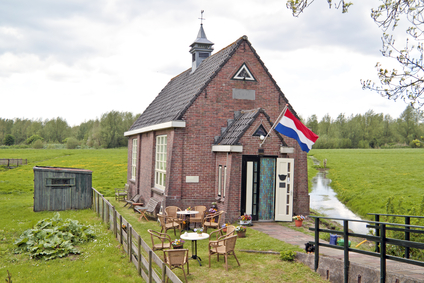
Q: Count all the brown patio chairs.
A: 8